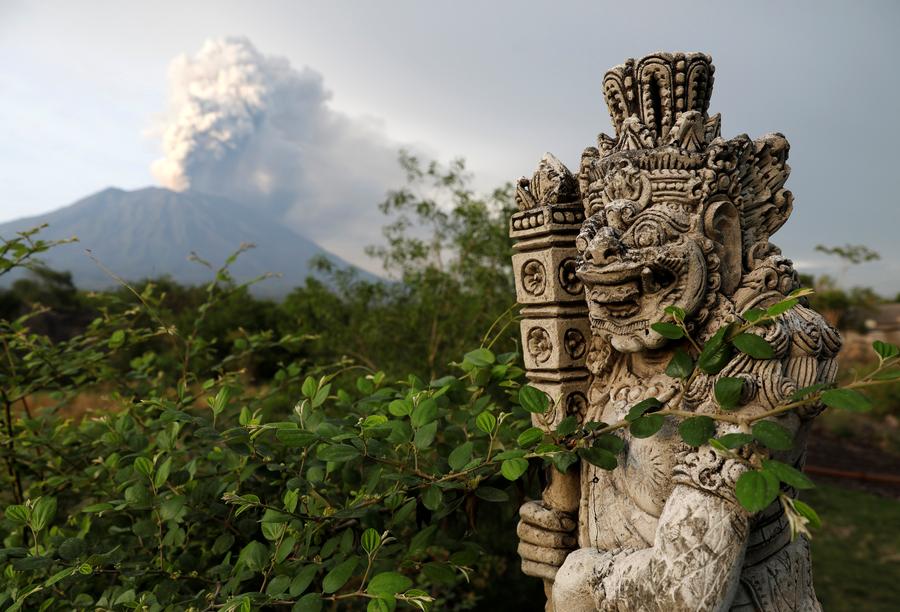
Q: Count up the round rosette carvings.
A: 6